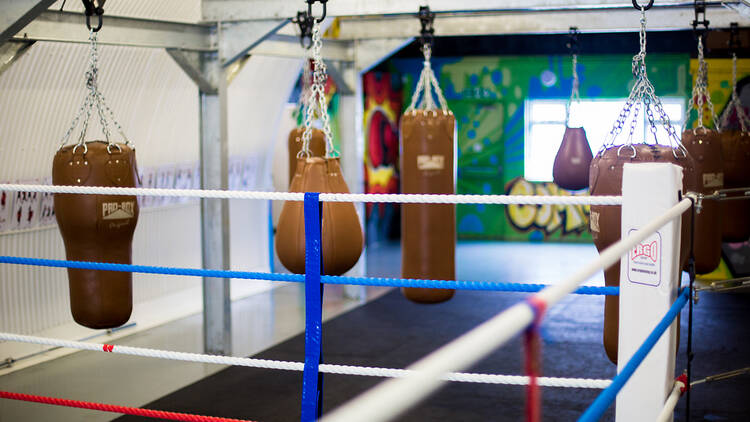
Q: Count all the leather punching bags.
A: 8